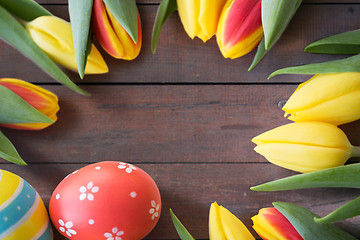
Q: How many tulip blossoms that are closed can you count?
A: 9